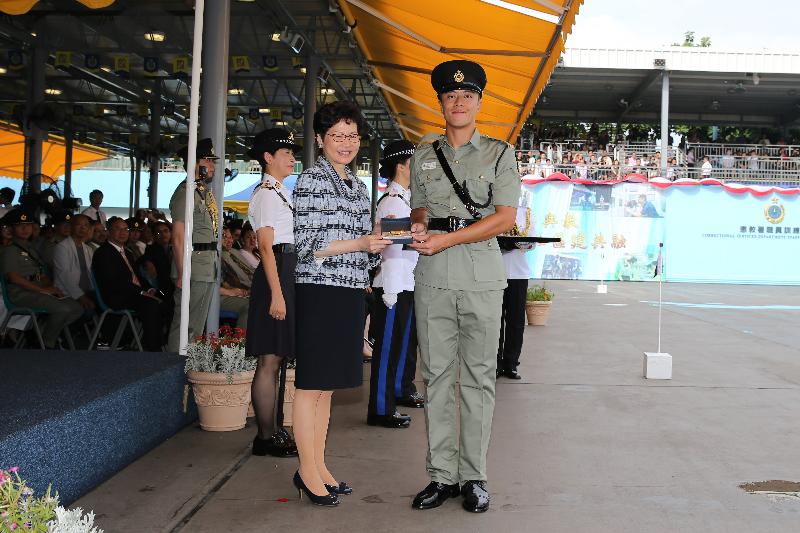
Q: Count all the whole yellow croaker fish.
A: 0